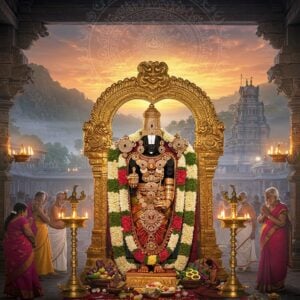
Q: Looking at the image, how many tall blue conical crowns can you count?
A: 0